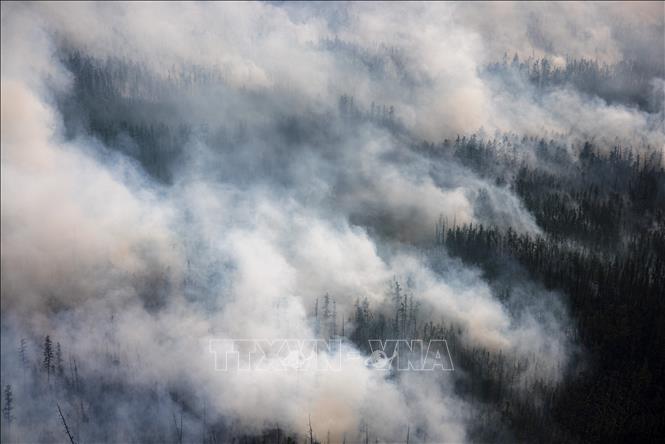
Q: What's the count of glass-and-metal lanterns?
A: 0